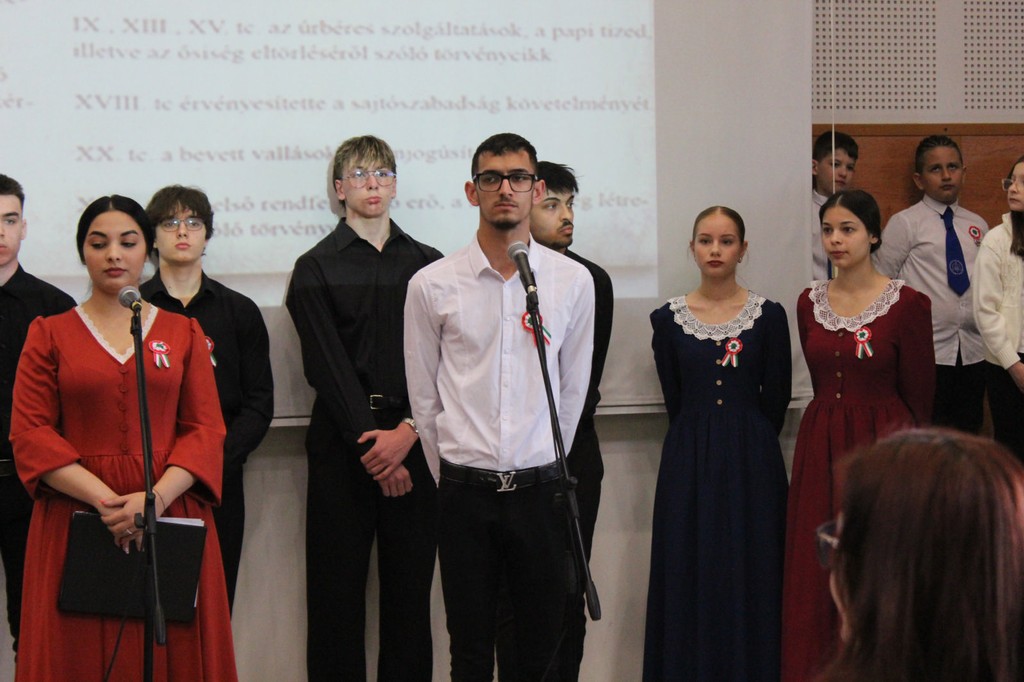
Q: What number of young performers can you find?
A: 11